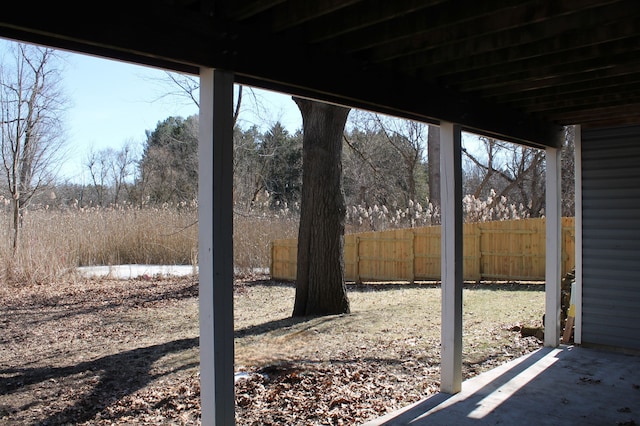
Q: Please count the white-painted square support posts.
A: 3